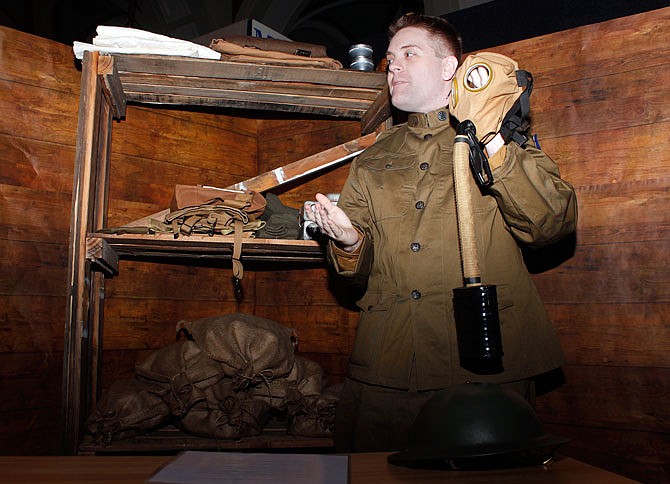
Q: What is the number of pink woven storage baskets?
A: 0